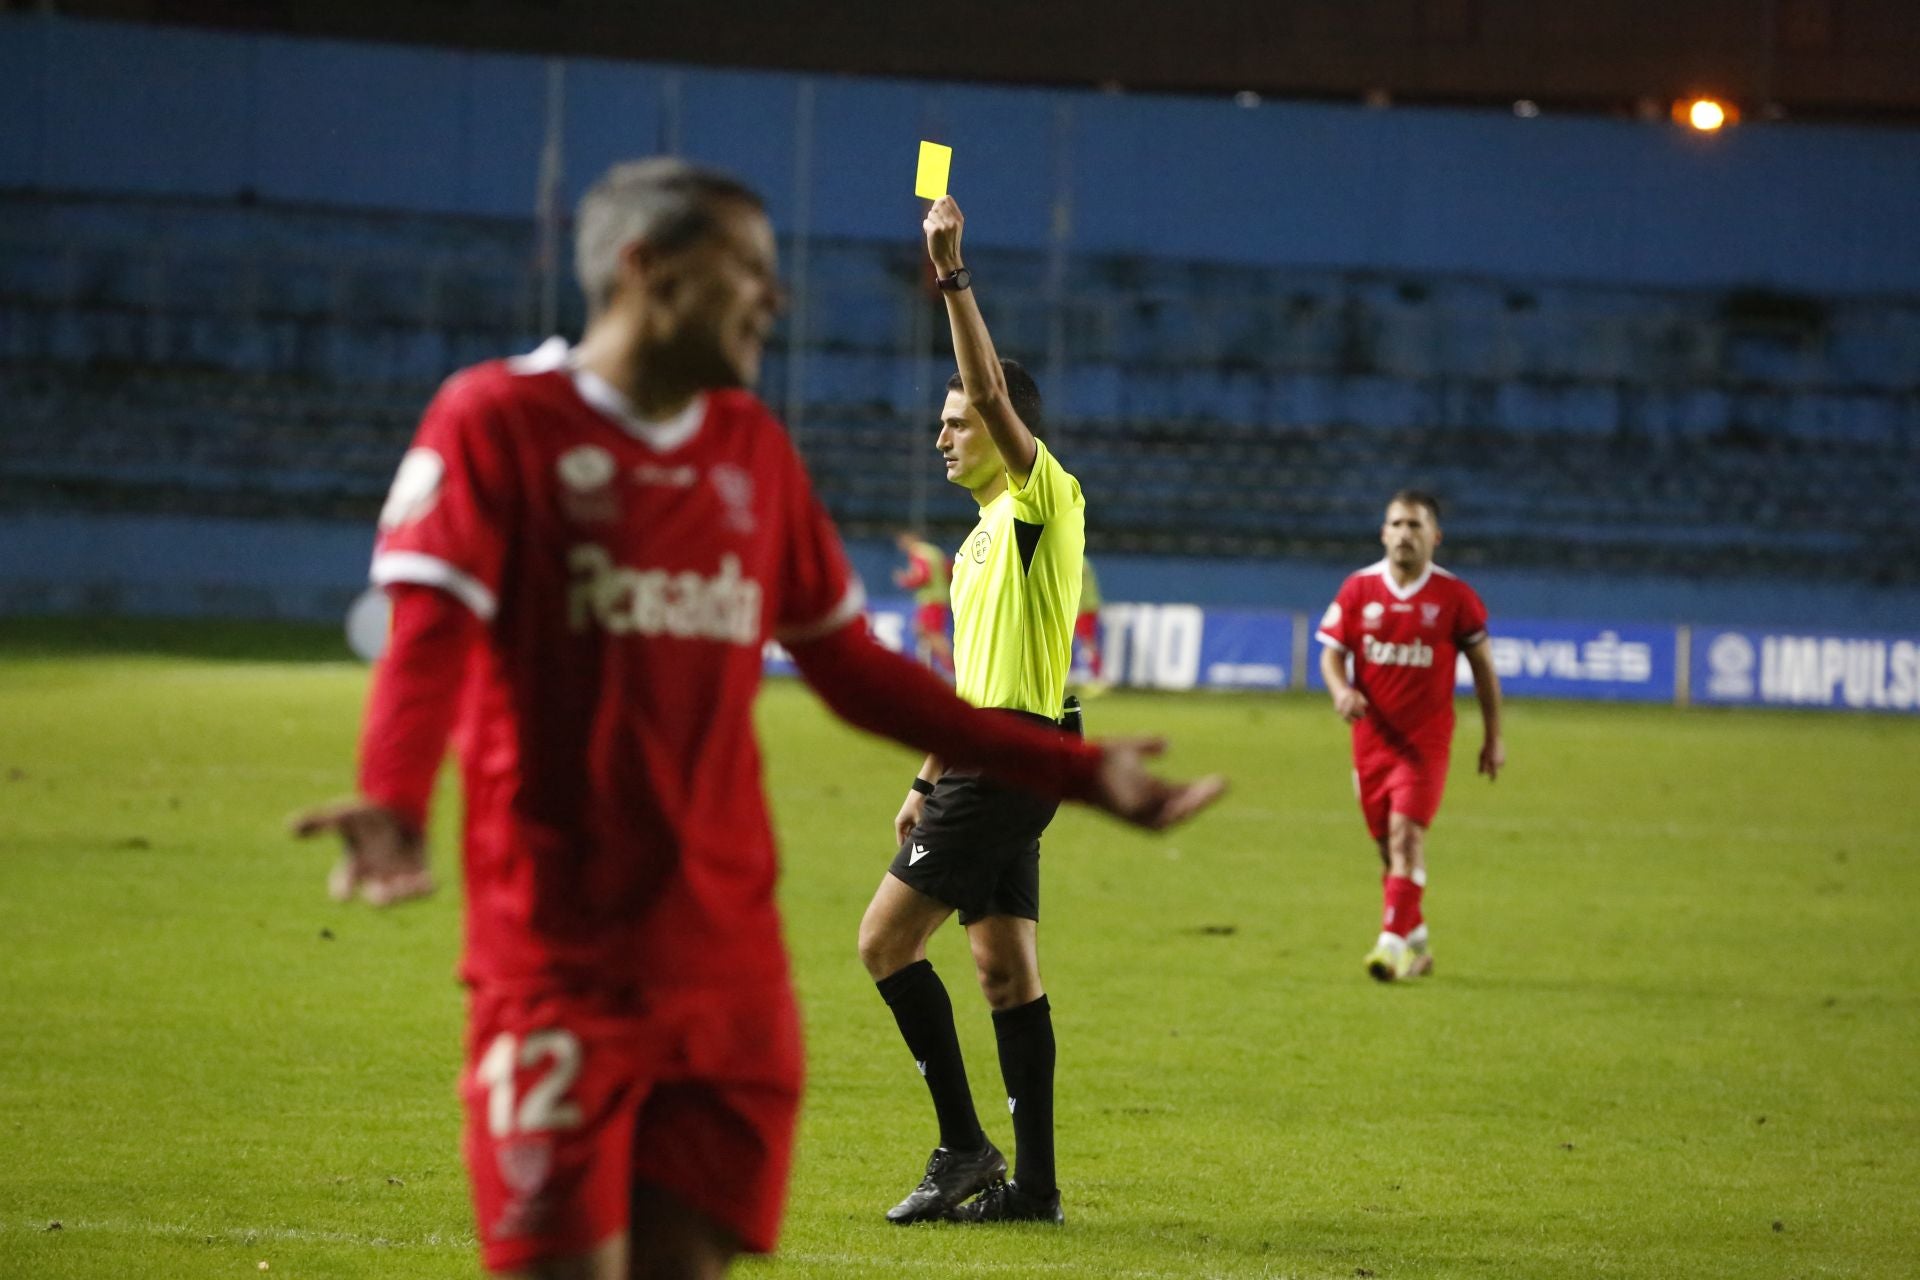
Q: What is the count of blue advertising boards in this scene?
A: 4